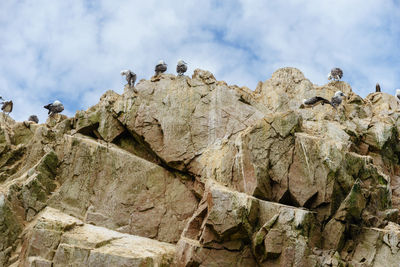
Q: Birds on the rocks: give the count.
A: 11